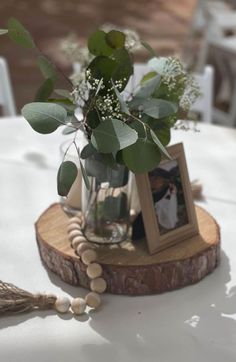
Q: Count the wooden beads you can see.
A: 11